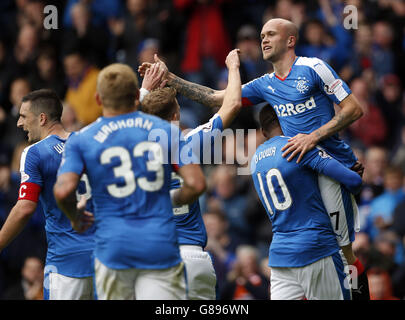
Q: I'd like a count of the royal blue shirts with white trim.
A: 5